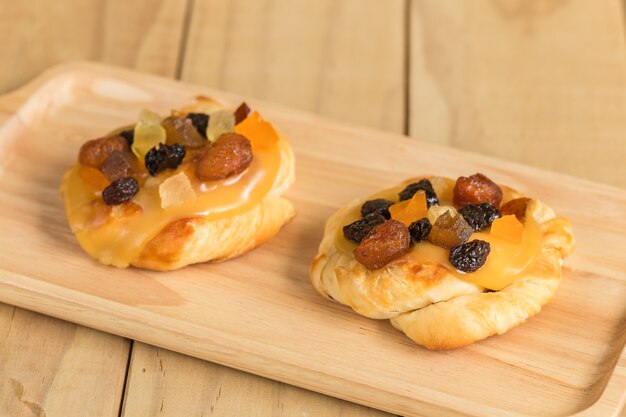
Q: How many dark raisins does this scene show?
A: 10